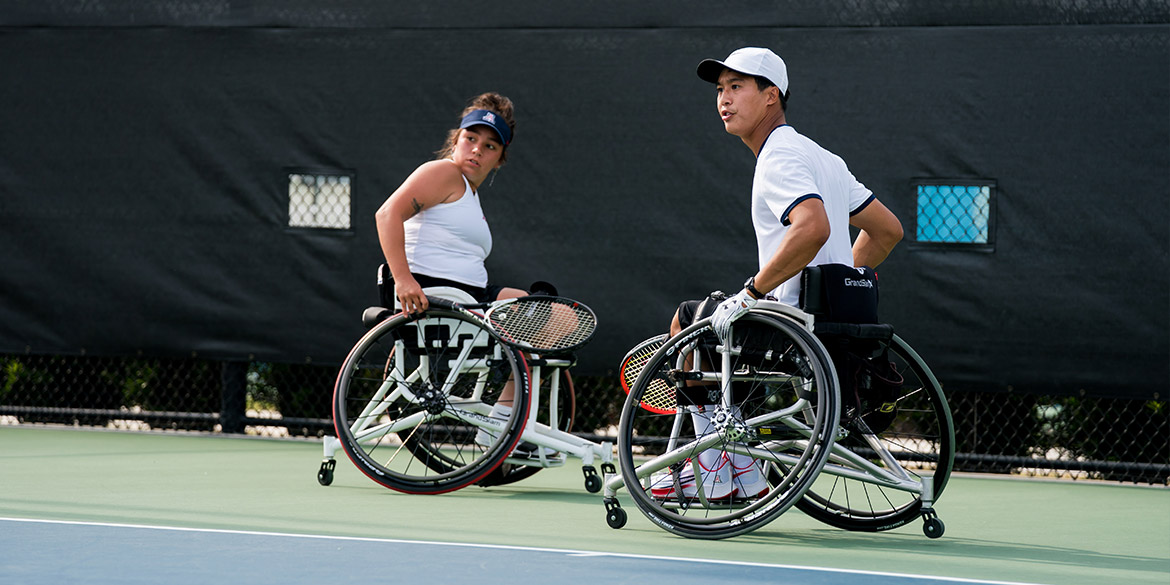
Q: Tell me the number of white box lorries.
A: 0